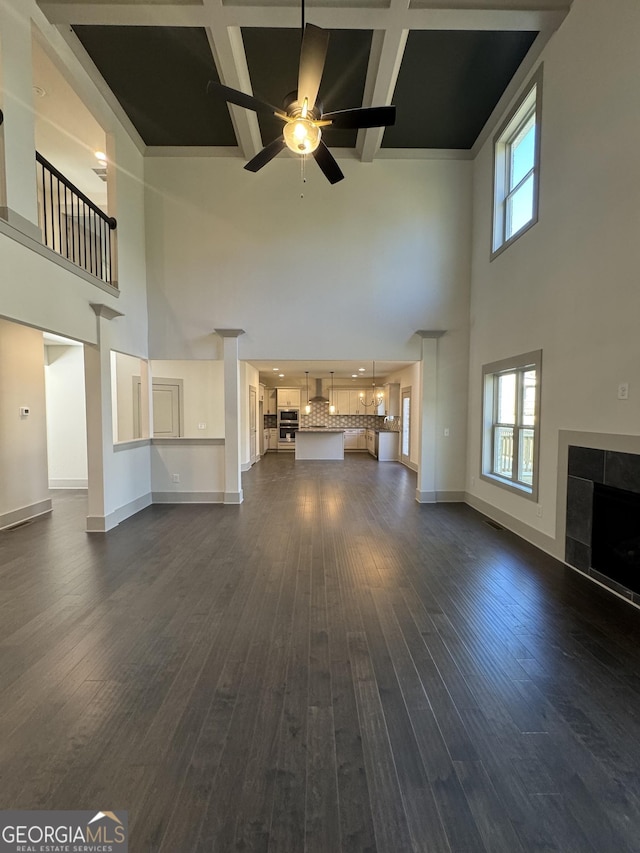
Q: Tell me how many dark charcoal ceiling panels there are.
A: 3